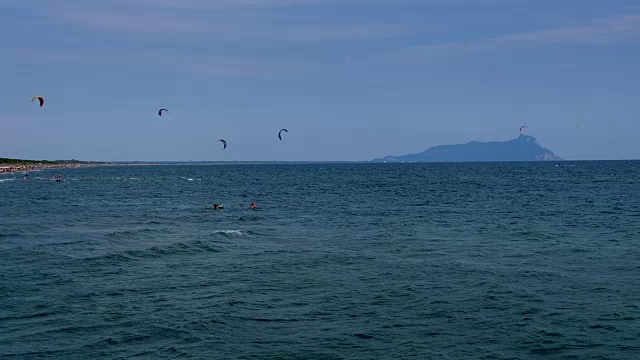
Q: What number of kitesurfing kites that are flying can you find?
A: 6